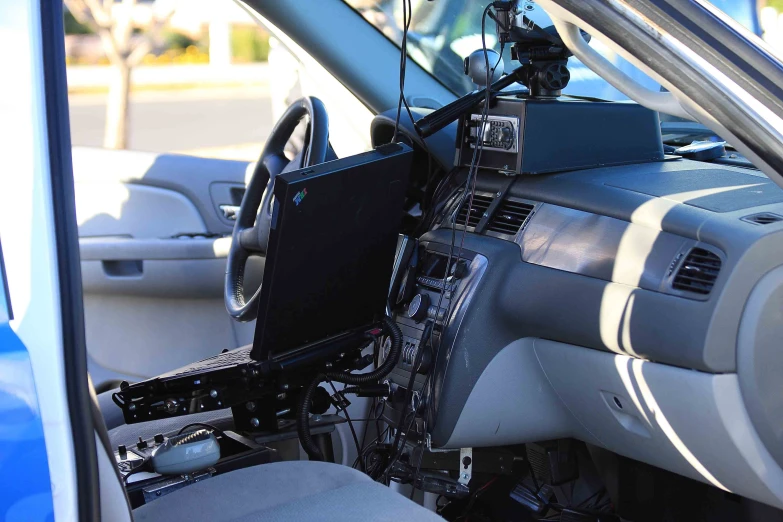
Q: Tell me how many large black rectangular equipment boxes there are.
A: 1